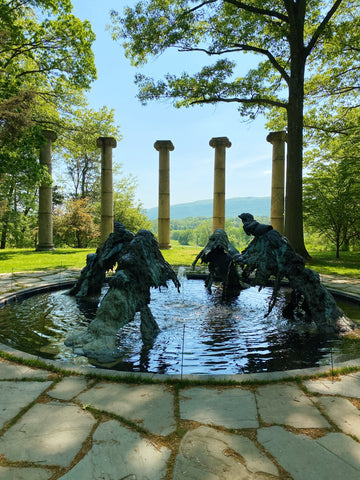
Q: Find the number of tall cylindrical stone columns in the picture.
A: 5